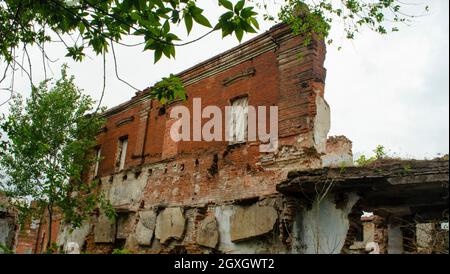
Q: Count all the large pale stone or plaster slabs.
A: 5